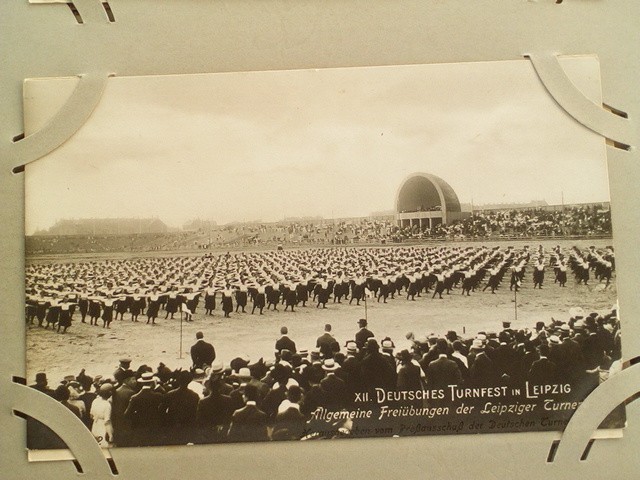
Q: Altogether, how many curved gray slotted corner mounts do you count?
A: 4